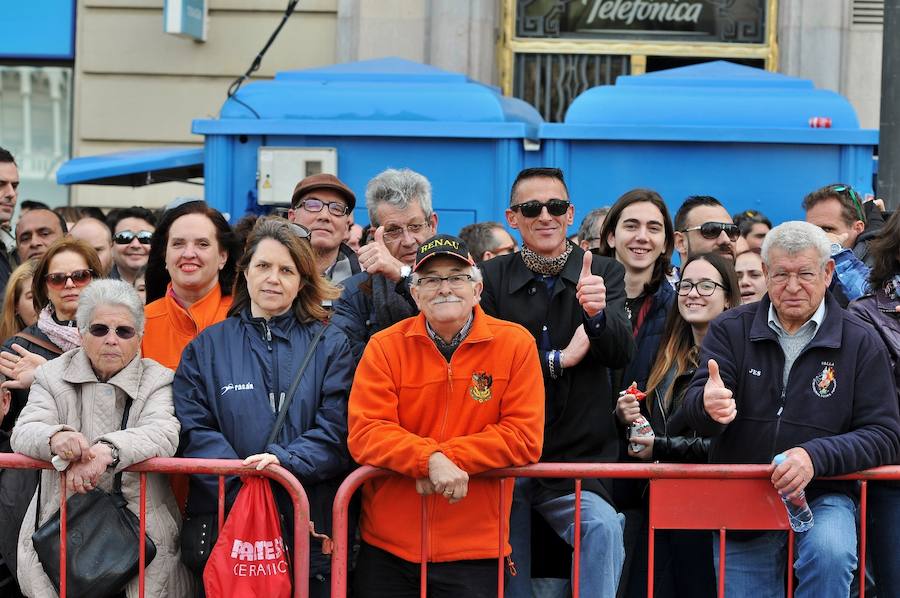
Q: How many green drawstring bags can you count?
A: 0